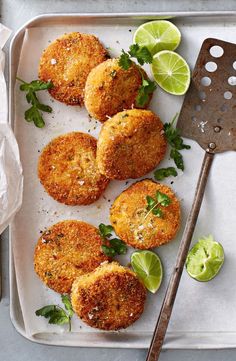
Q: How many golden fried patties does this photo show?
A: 7